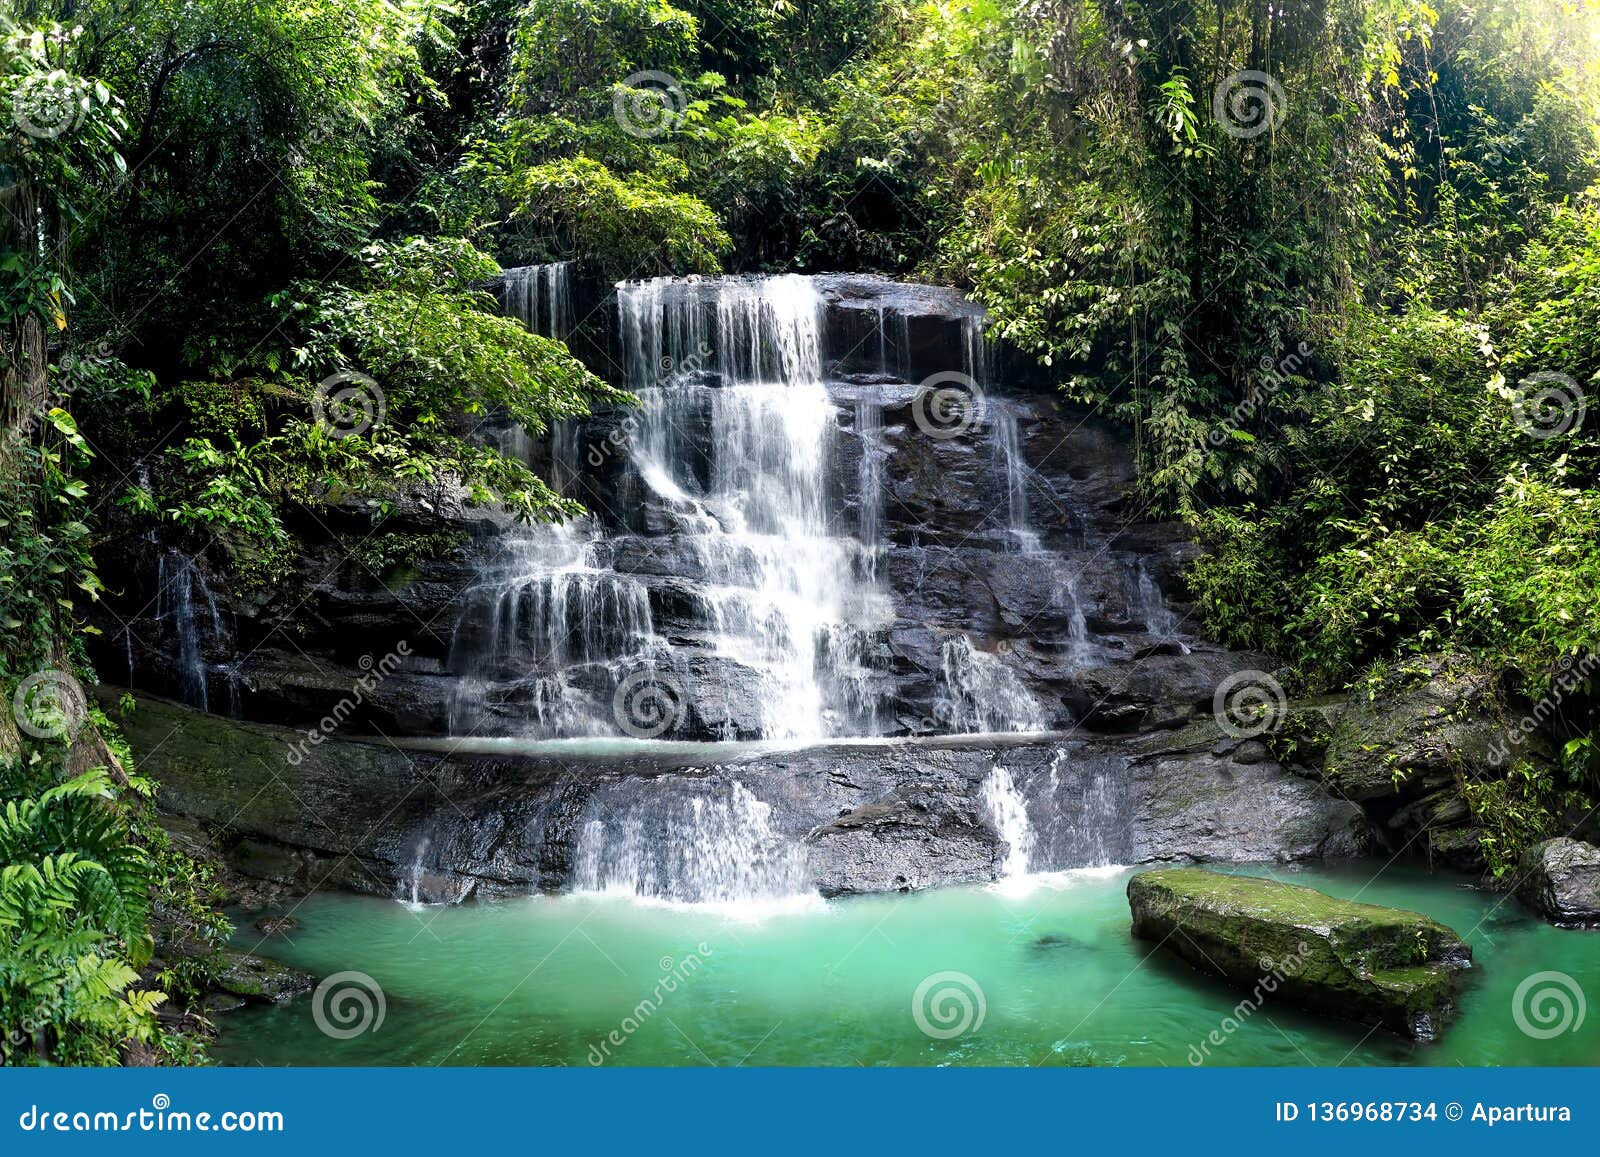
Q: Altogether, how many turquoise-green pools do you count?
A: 1